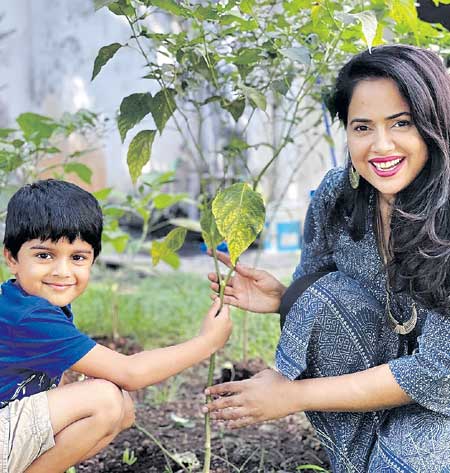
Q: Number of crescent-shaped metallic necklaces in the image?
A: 1